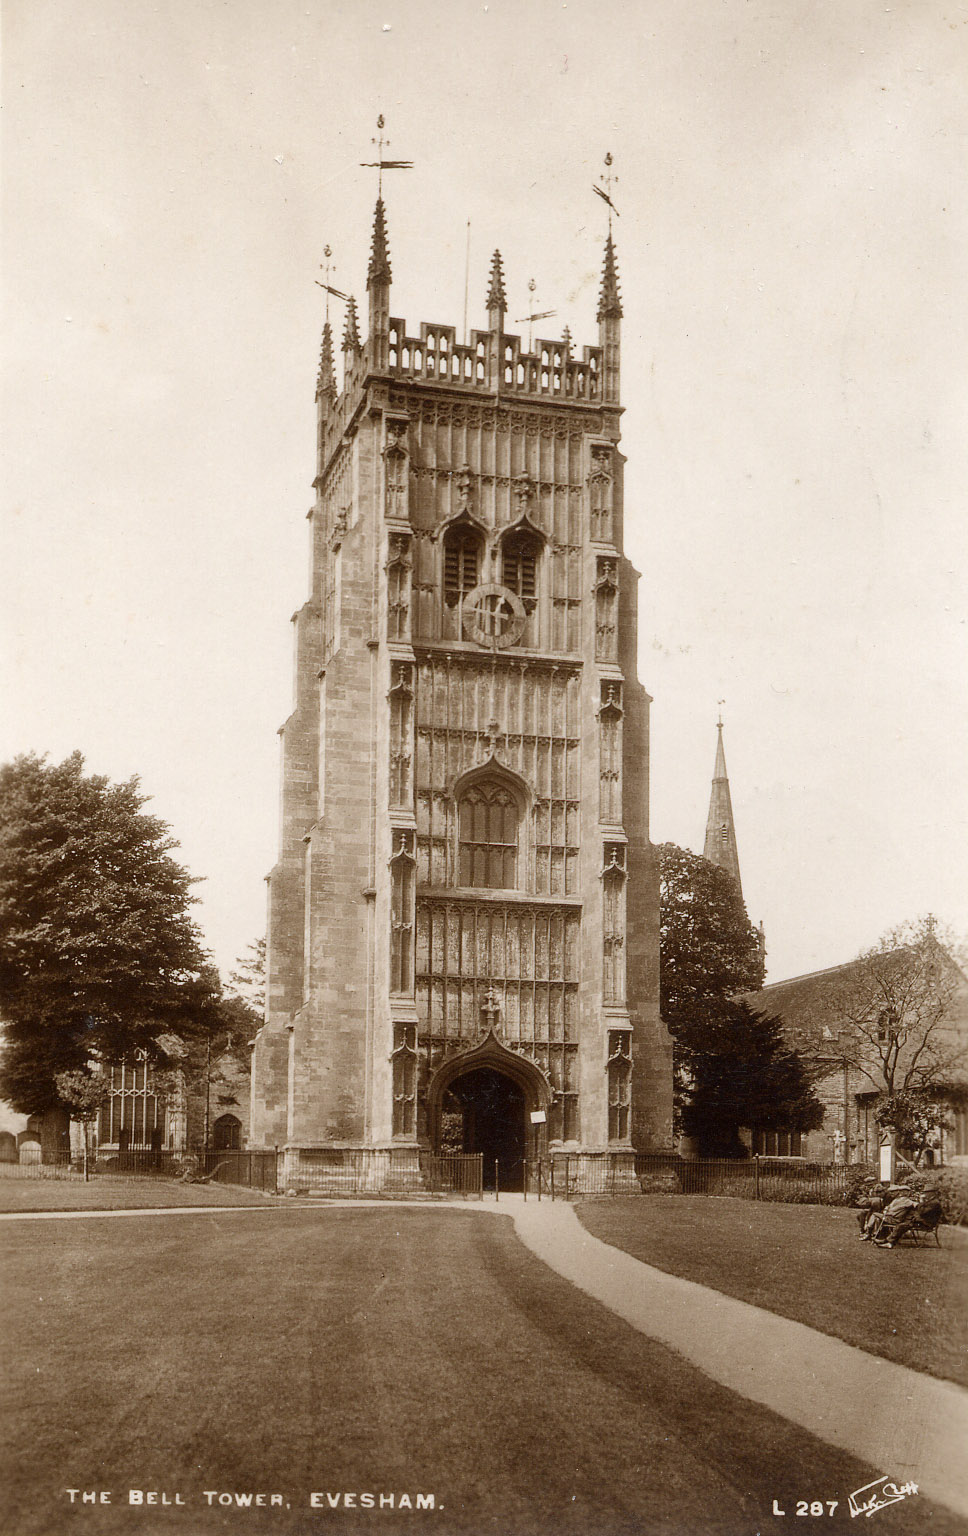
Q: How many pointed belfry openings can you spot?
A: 2